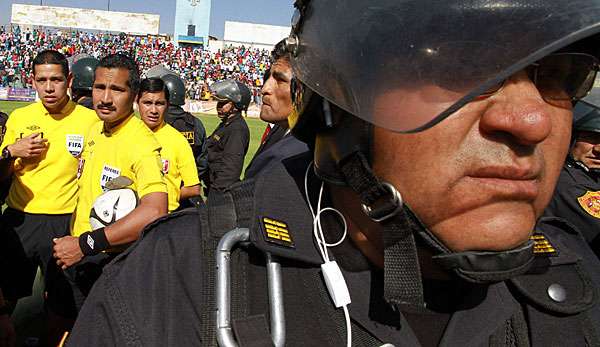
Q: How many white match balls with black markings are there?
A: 1